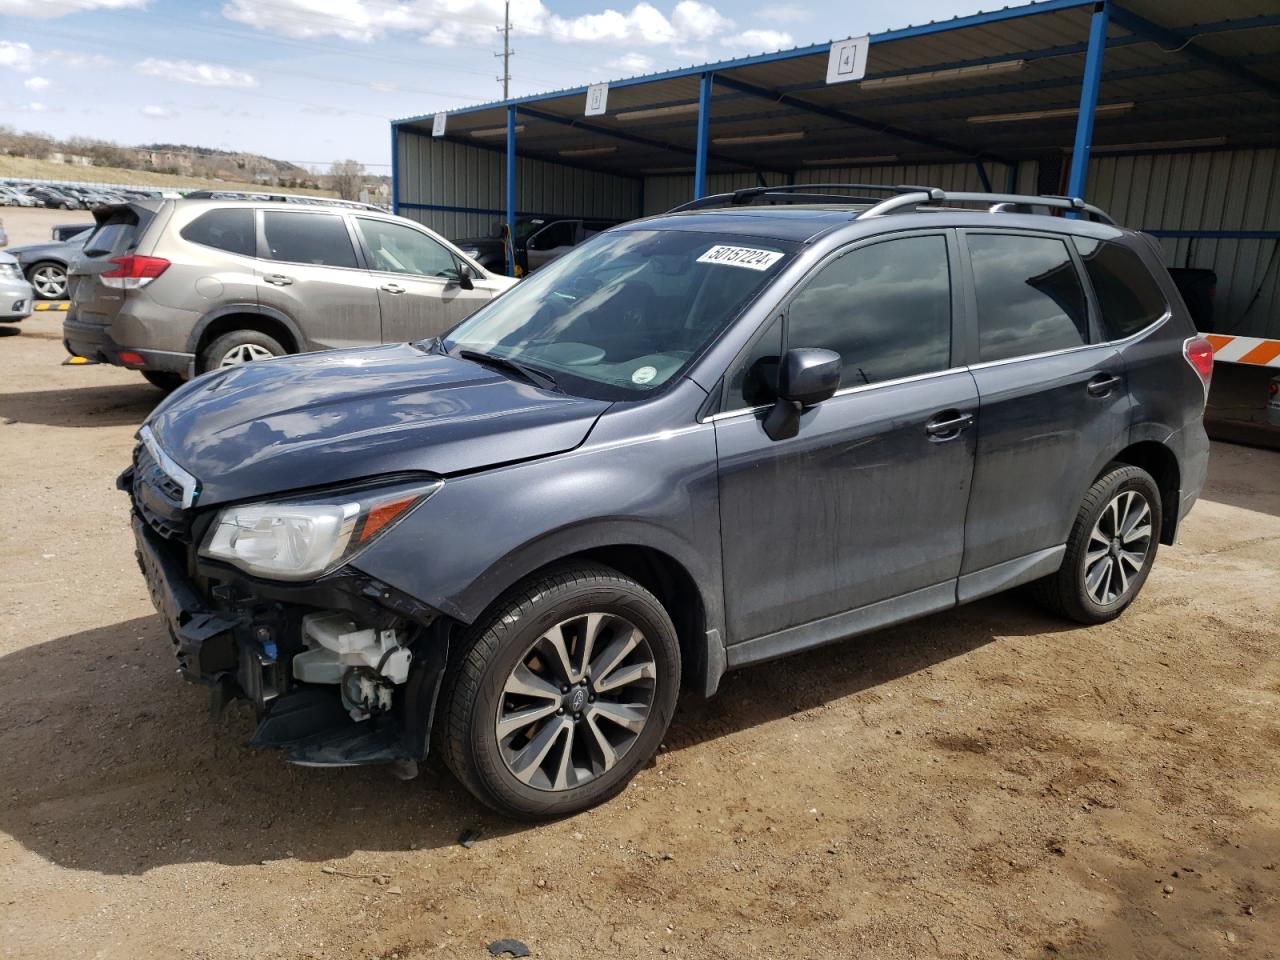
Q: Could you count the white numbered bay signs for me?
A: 3